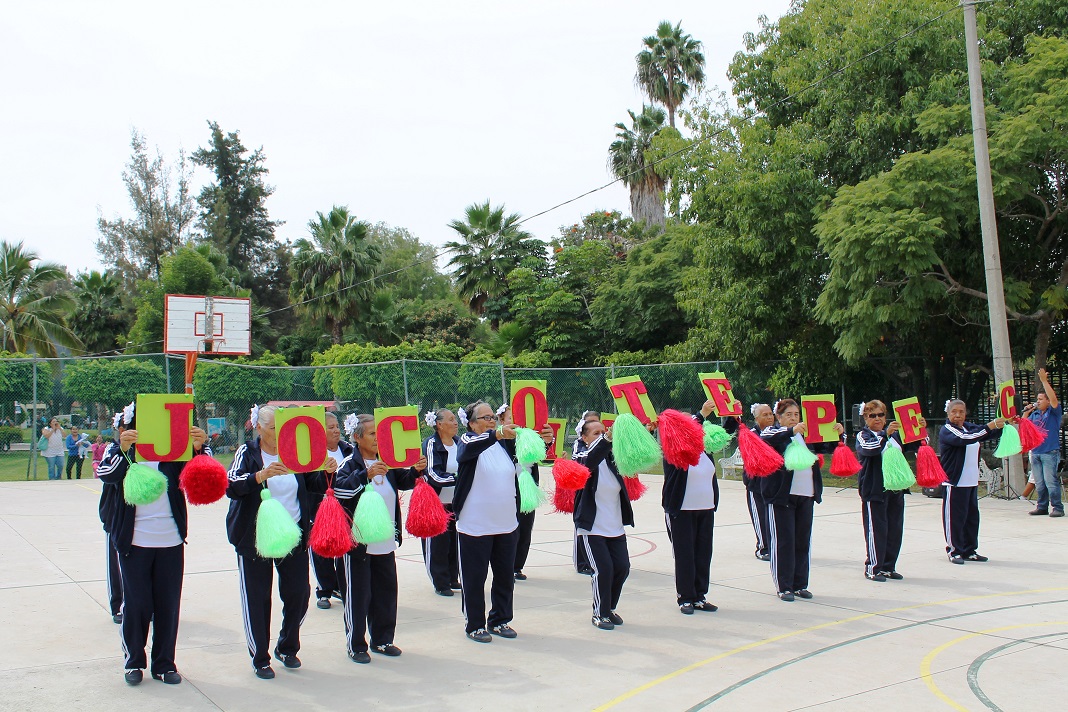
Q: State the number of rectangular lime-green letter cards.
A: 11